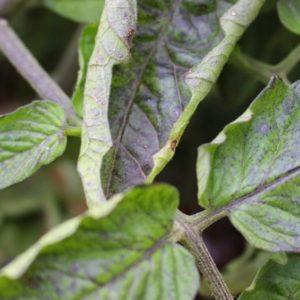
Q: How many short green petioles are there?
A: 1